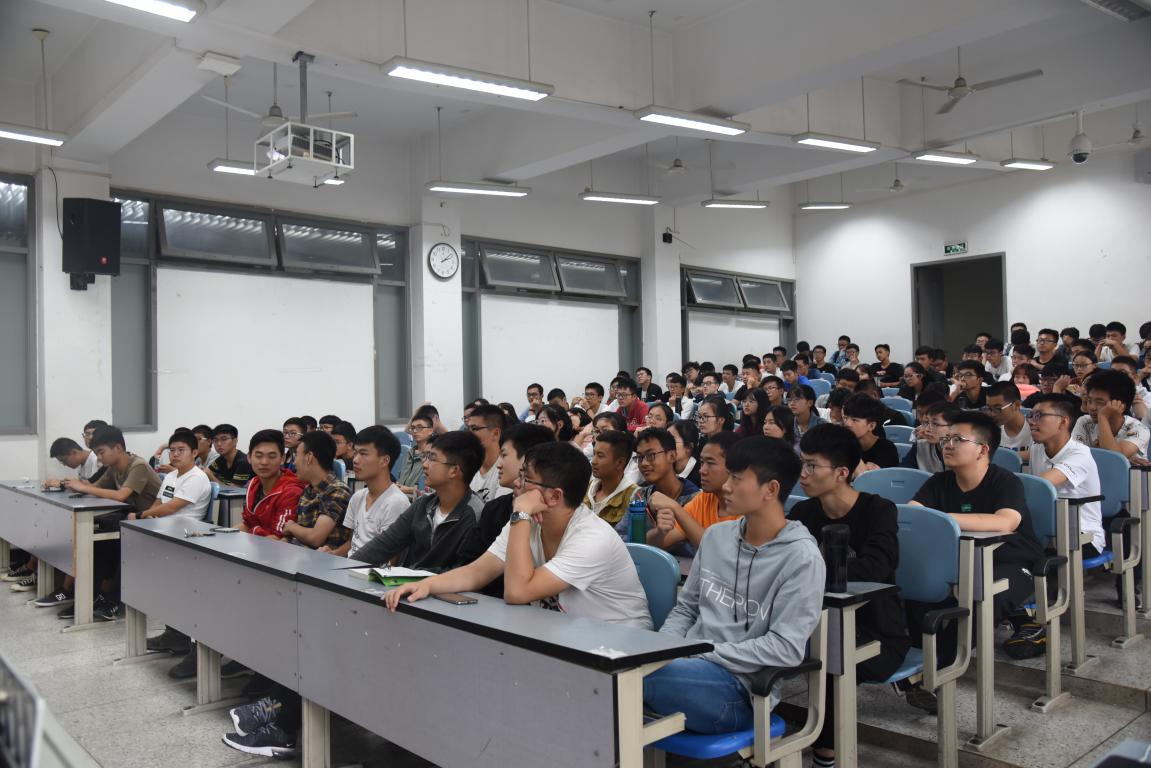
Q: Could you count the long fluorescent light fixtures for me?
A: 12